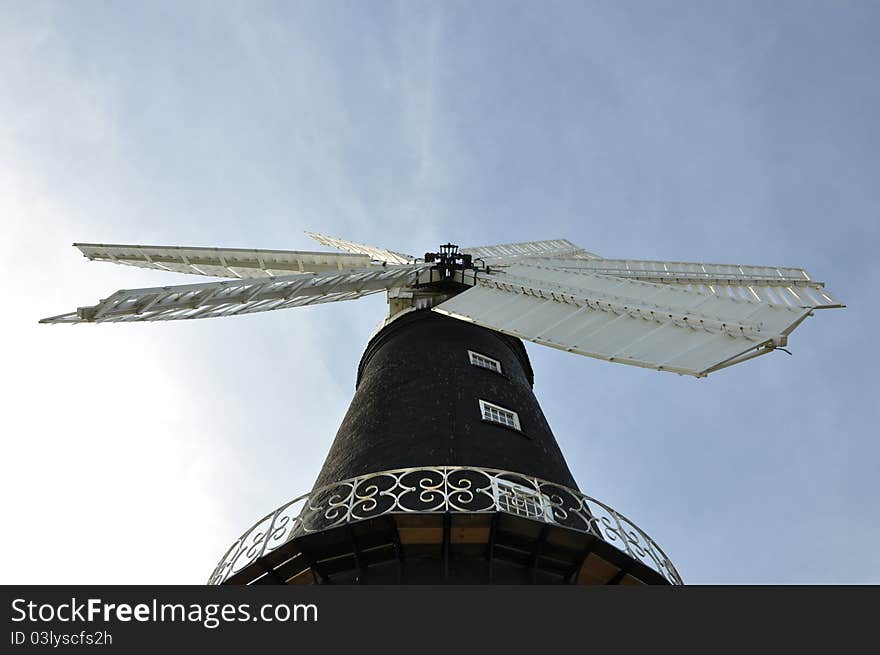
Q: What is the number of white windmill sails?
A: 6